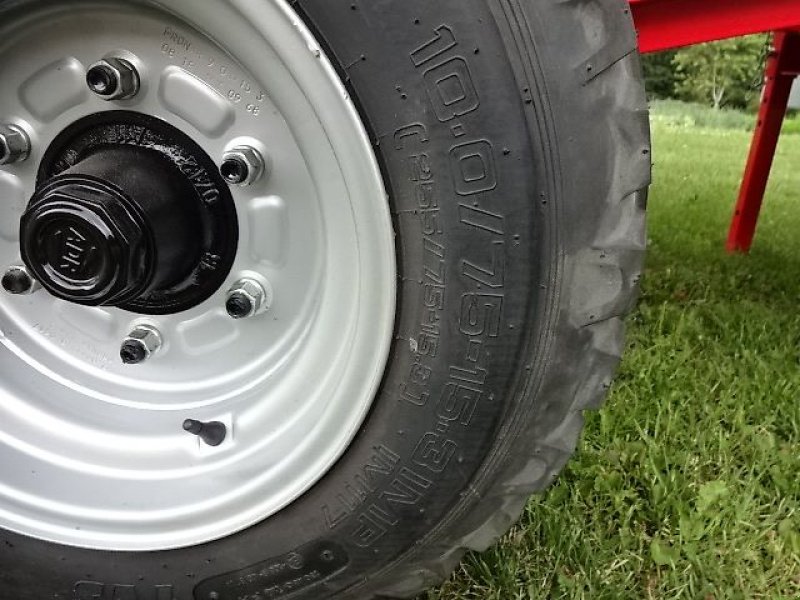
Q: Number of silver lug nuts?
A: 6